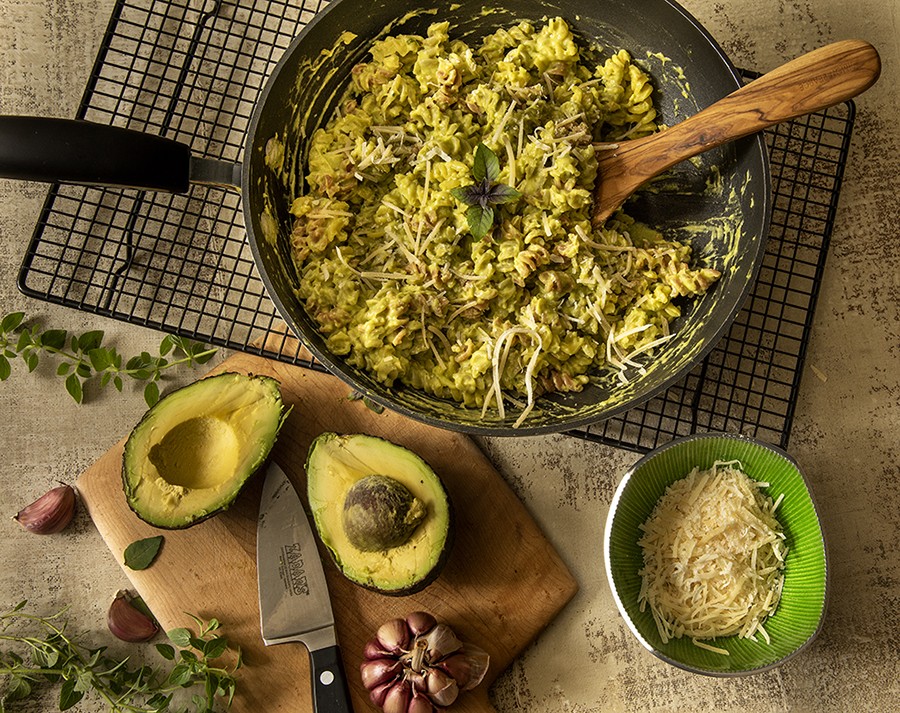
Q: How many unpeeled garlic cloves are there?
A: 2